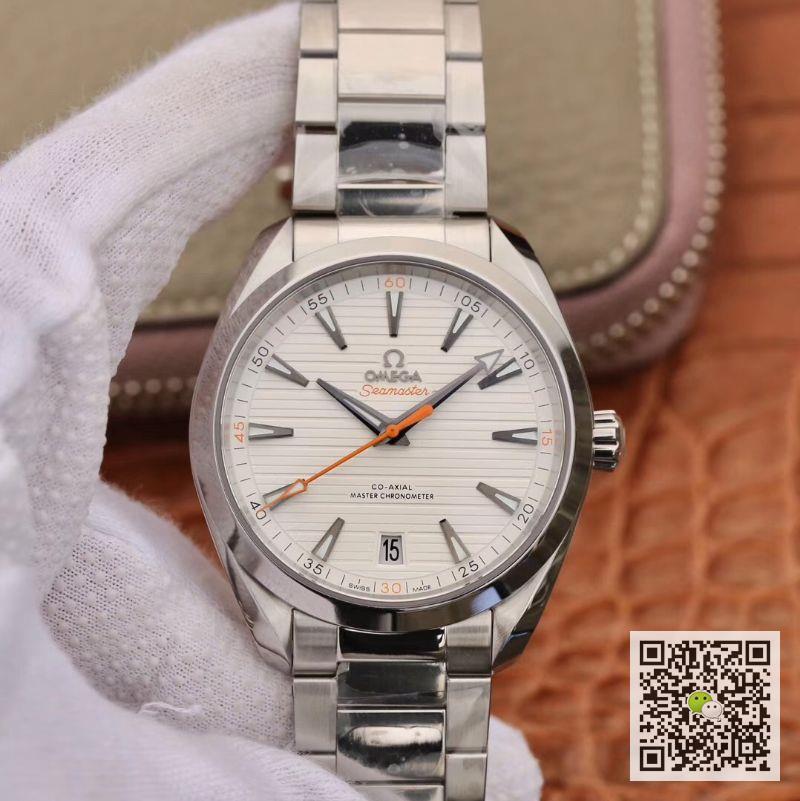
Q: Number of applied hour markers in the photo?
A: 11